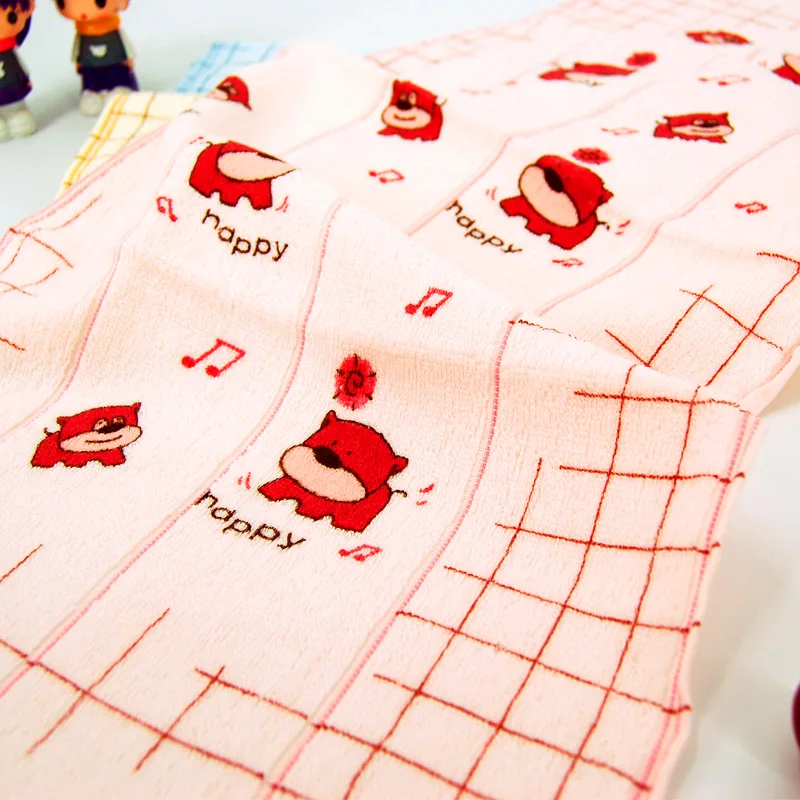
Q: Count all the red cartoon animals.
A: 10